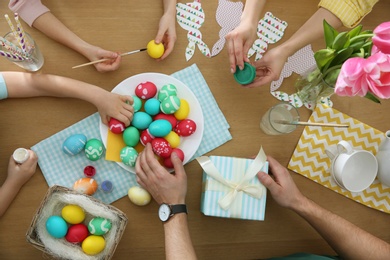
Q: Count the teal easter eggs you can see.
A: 5